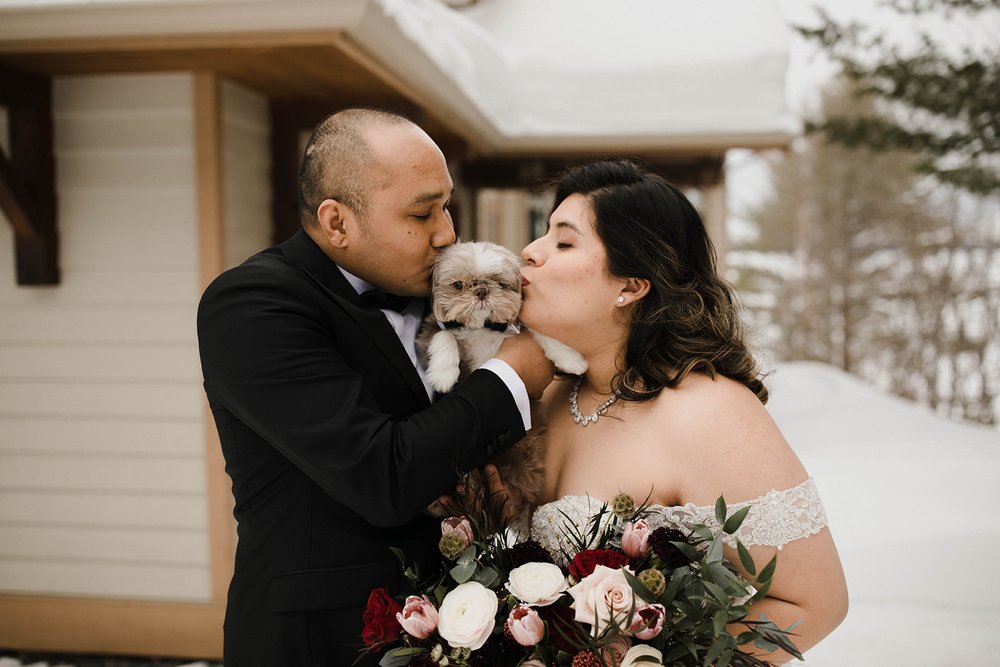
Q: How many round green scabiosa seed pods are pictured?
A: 3